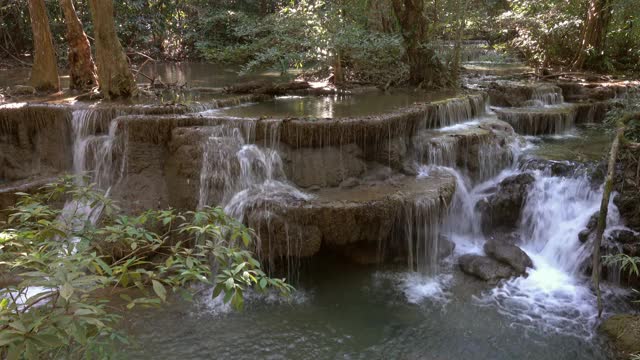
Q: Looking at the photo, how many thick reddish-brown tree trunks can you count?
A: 3